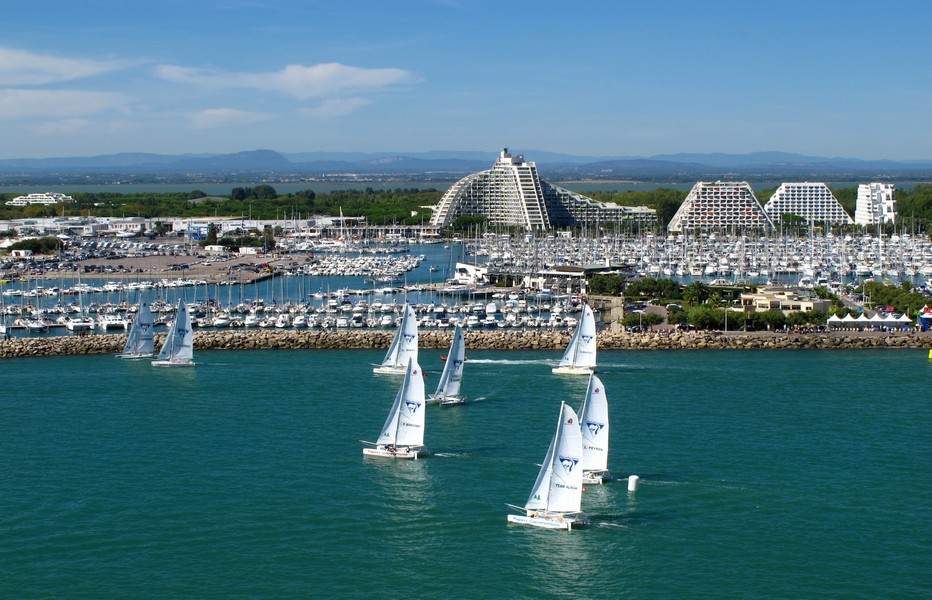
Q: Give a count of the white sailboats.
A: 8